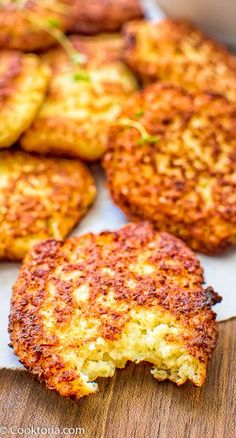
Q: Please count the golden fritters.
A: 8